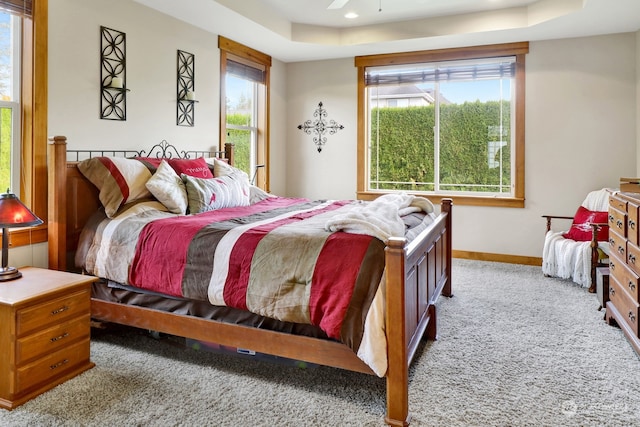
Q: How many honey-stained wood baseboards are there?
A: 1